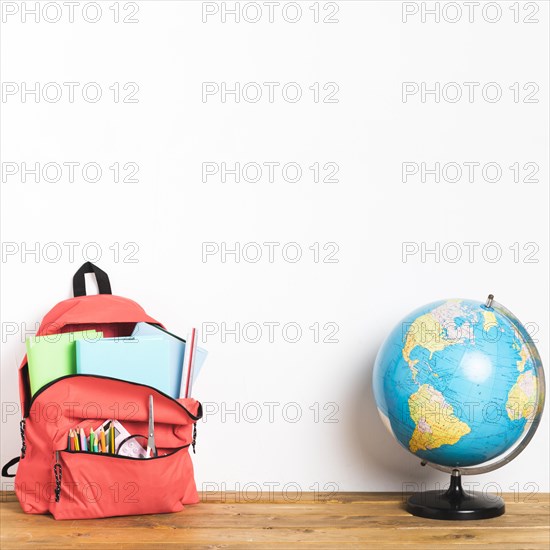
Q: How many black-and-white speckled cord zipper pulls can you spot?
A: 3